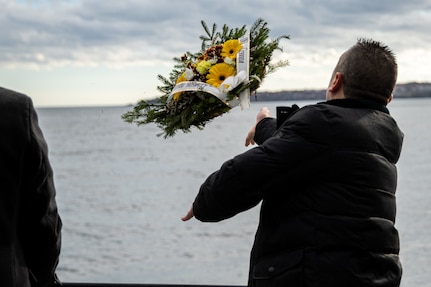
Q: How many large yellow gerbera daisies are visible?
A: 2